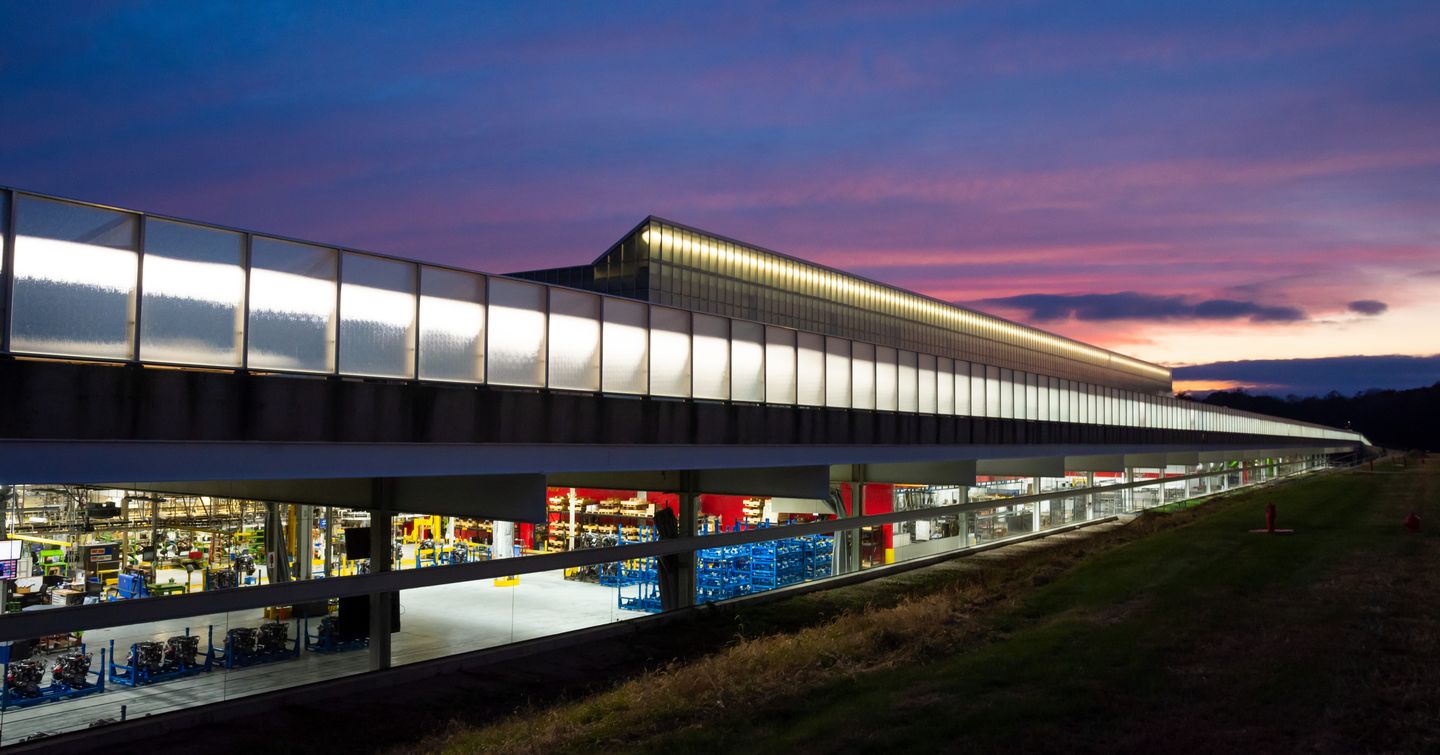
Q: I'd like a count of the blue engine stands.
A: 4